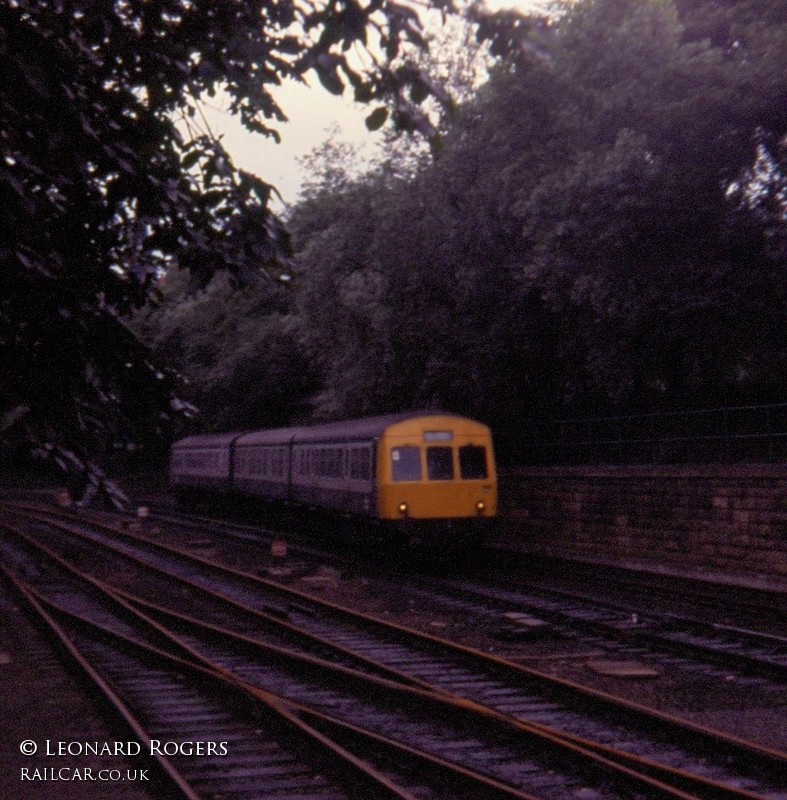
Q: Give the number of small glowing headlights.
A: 2